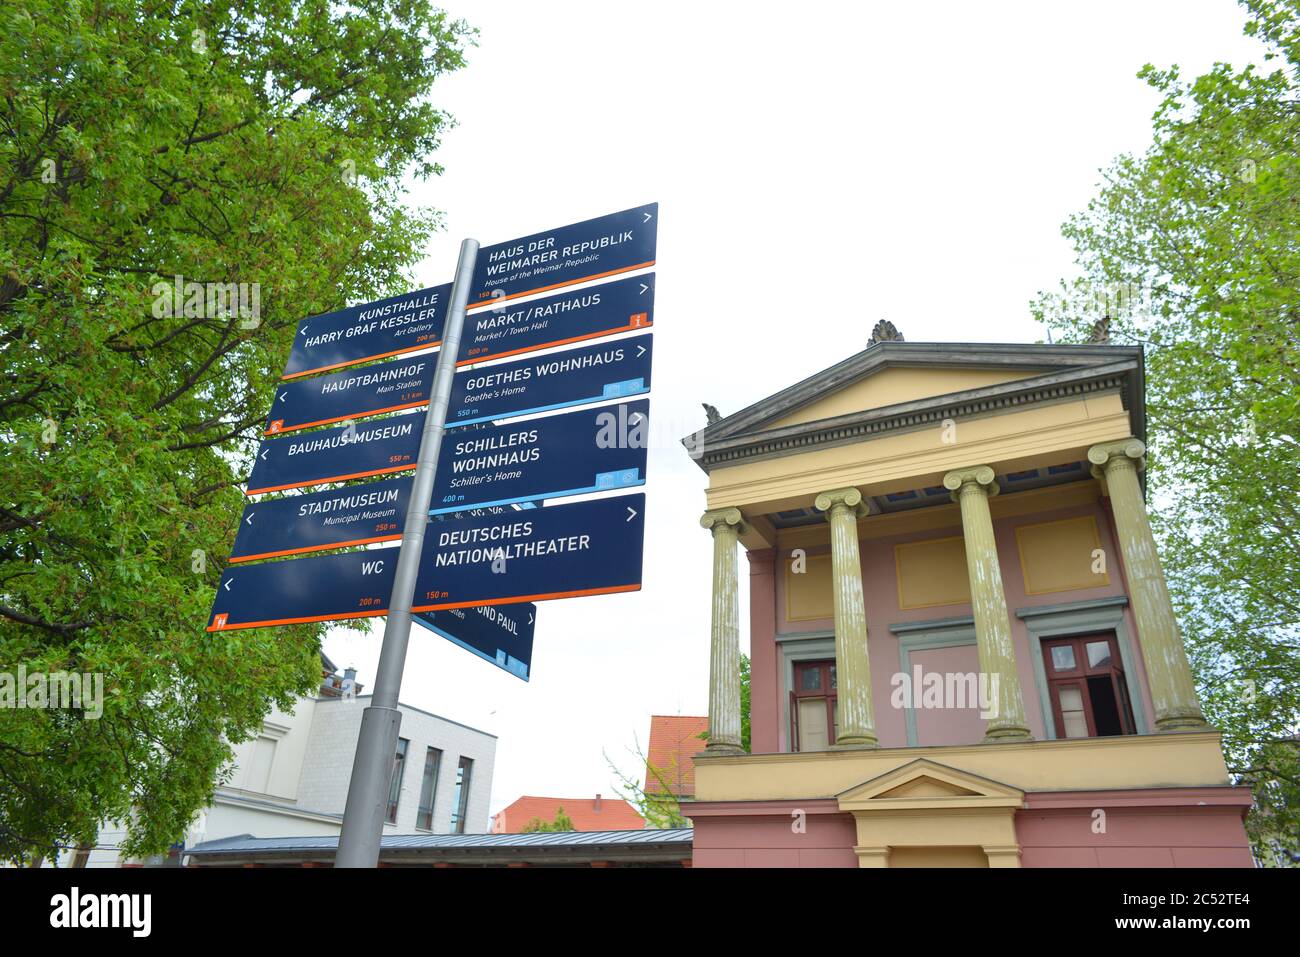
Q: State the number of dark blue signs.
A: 11